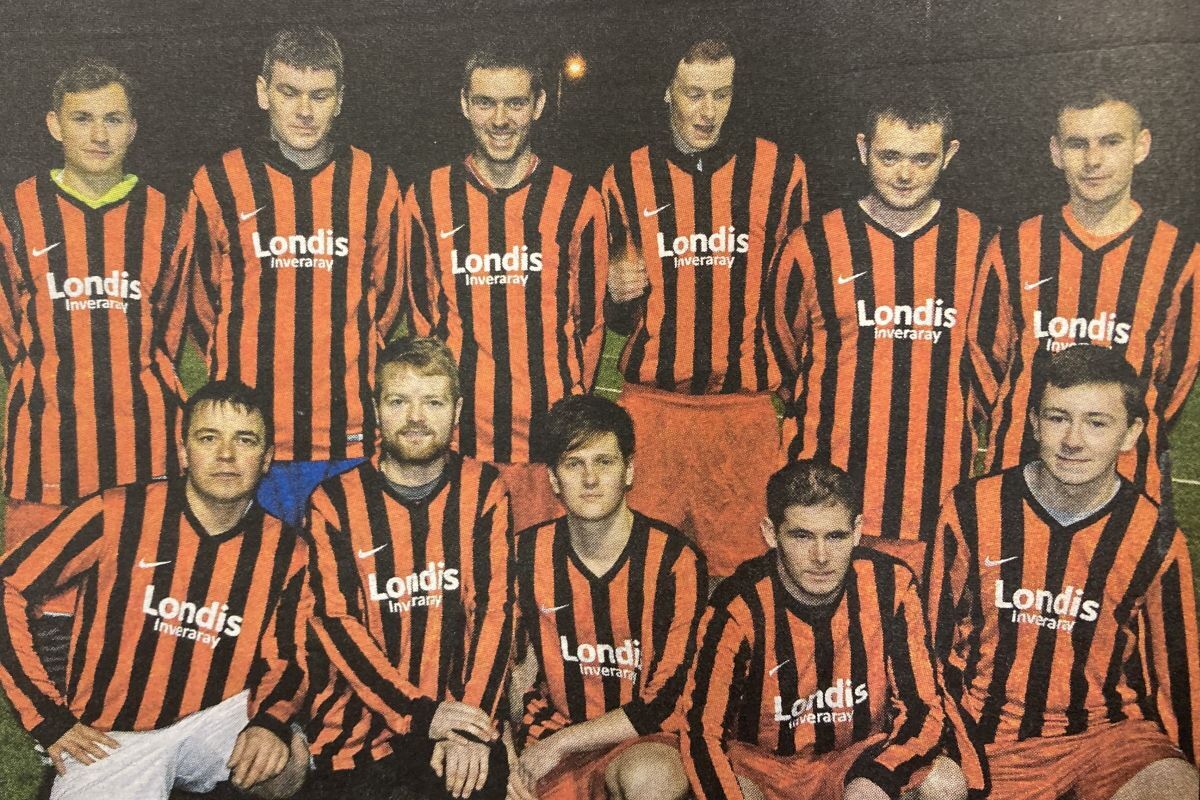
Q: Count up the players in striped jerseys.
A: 11